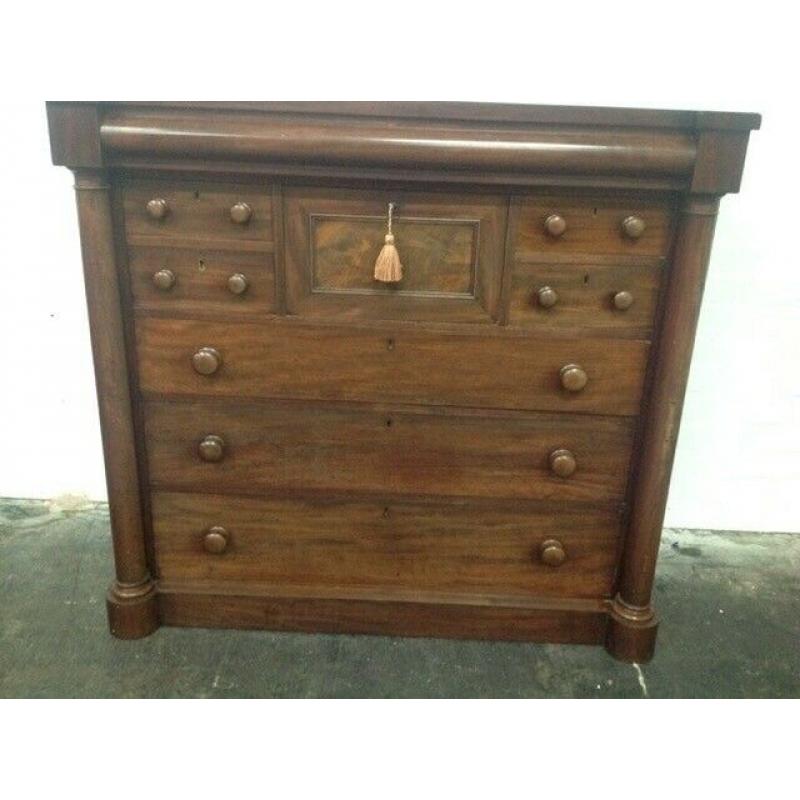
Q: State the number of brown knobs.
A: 14